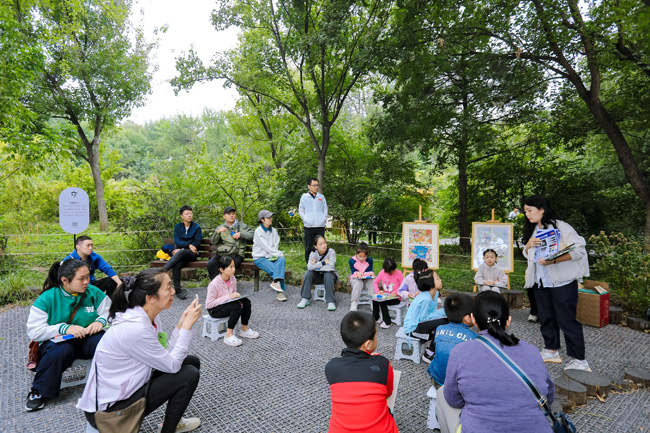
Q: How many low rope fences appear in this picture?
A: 1